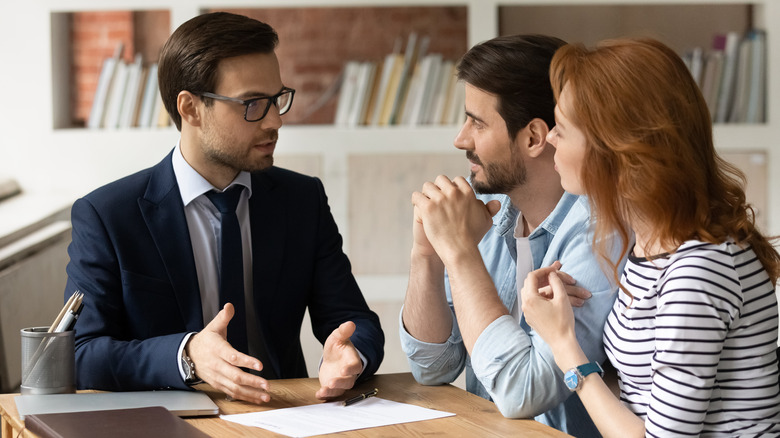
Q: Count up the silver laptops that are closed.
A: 1